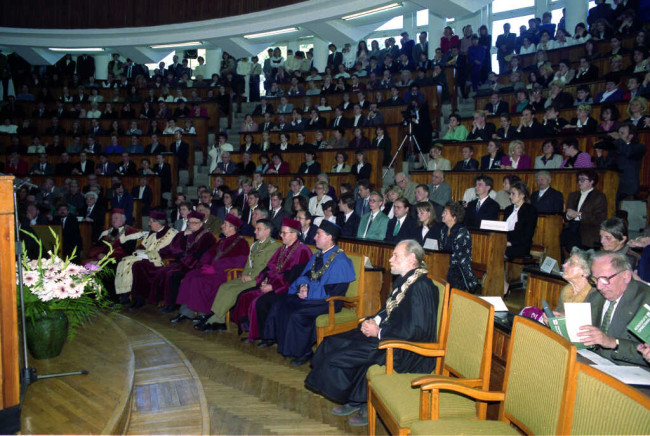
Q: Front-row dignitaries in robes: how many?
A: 7